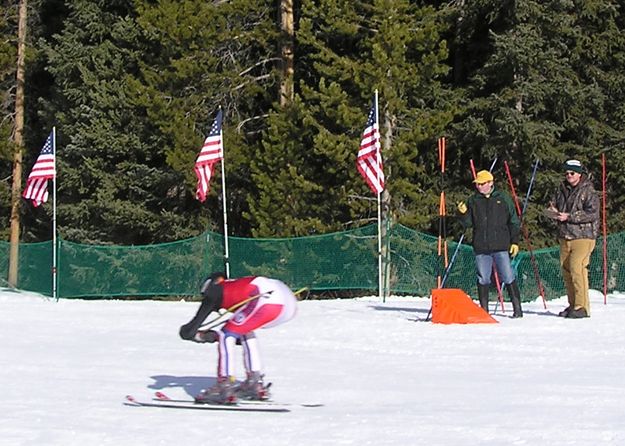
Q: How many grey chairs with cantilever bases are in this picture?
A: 0